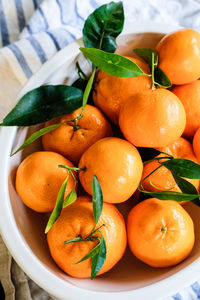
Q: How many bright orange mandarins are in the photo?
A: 11